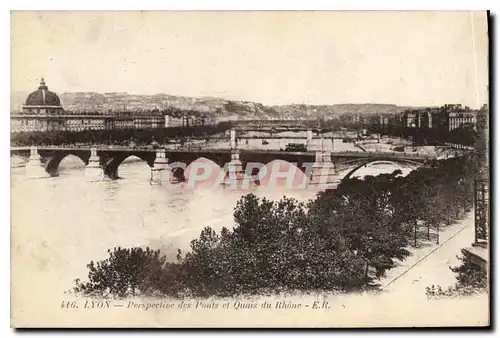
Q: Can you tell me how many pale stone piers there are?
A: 5